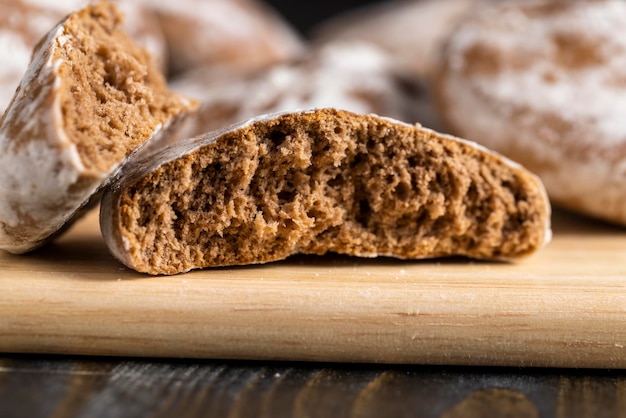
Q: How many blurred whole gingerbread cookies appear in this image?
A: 5